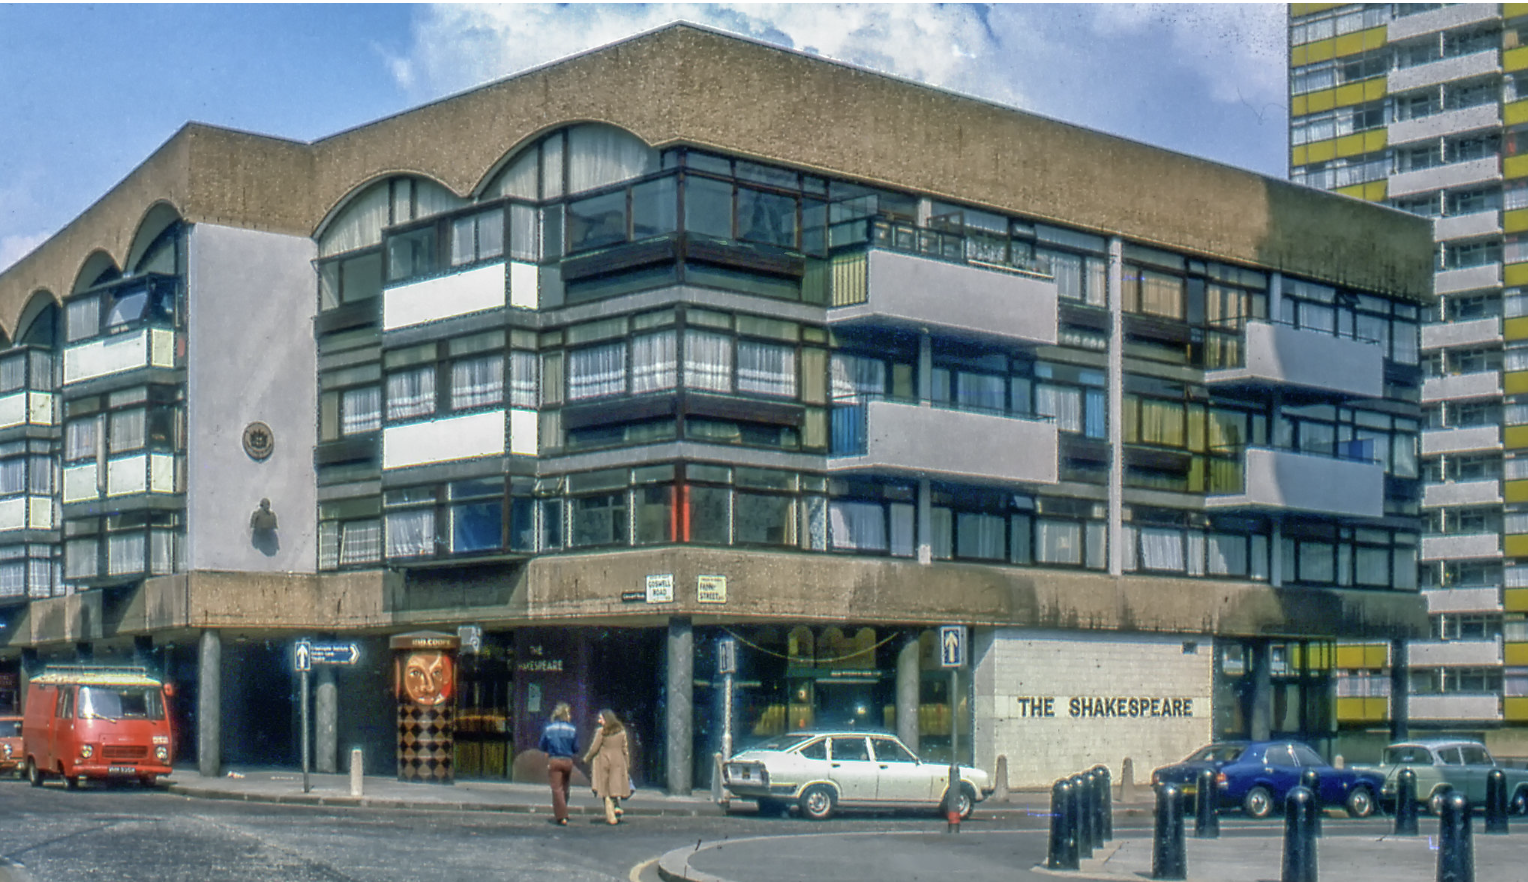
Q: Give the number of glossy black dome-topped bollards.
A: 11